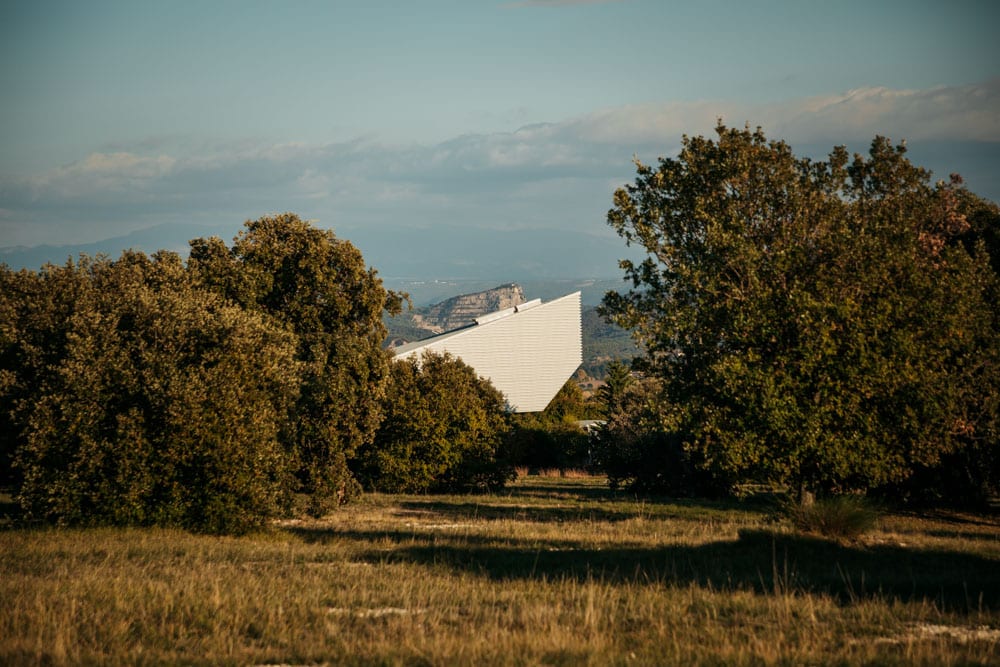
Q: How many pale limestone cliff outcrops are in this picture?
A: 1